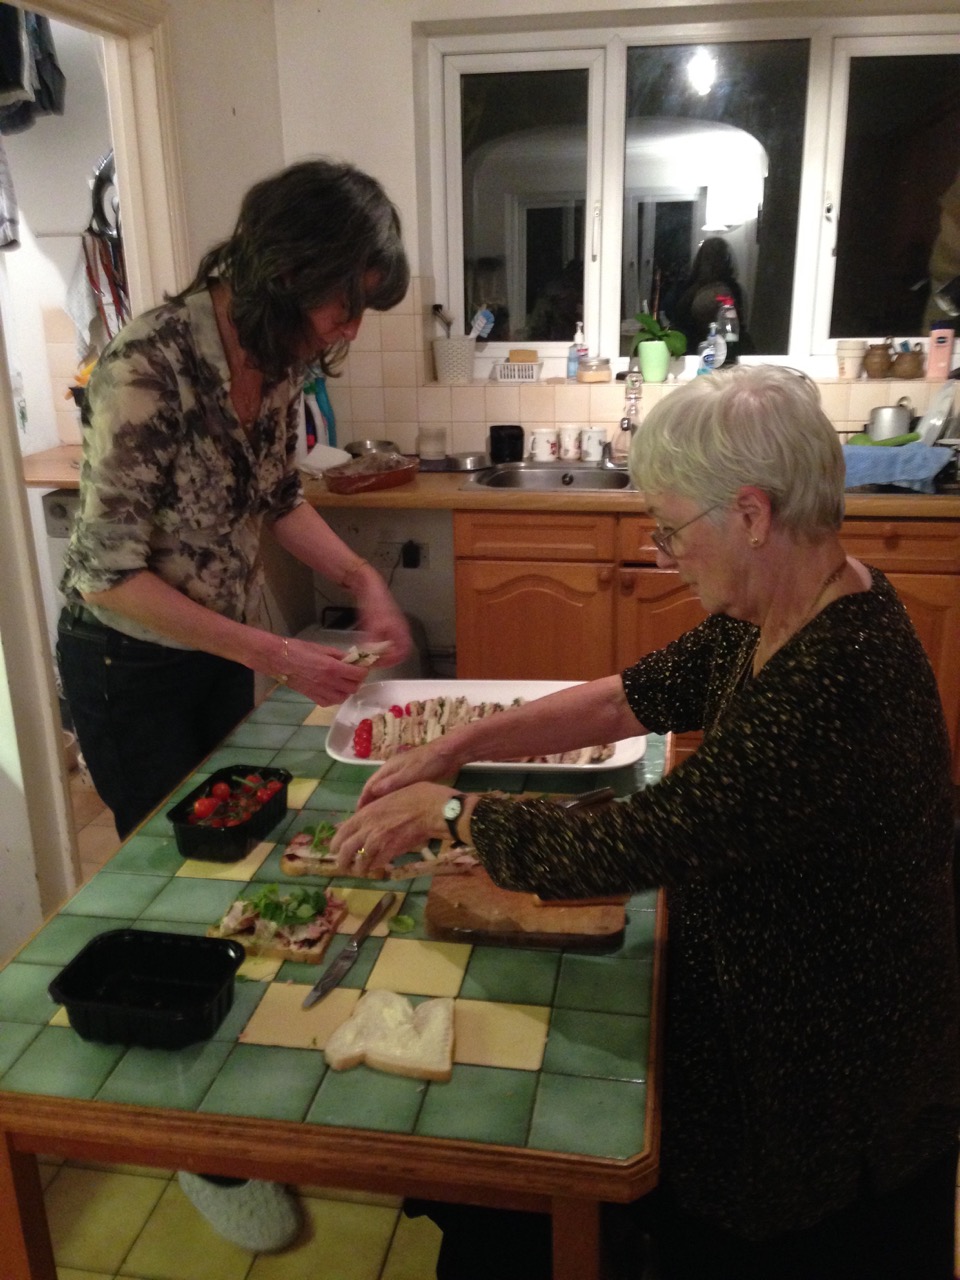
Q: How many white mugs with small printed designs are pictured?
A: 3